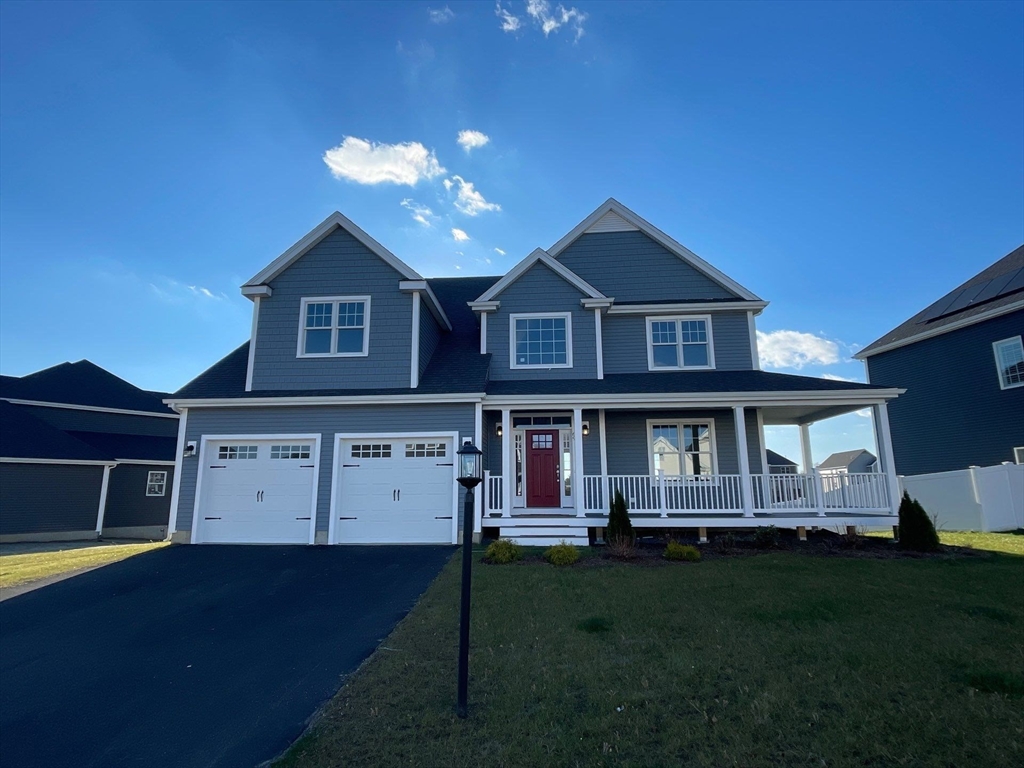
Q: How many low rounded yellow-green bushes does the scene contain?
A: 3